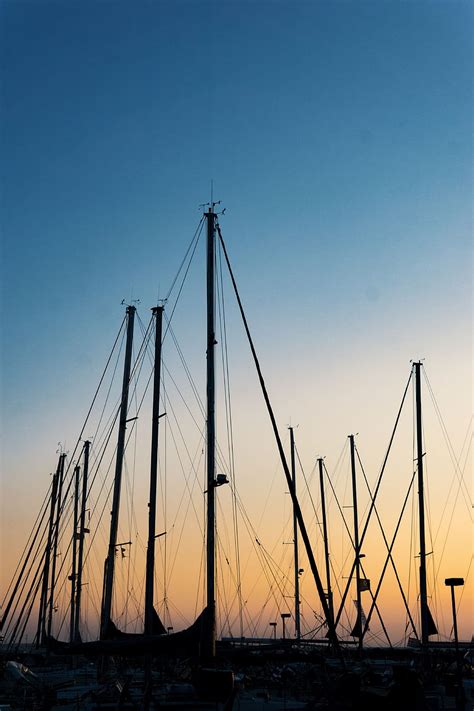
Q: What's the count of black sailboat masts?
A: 11